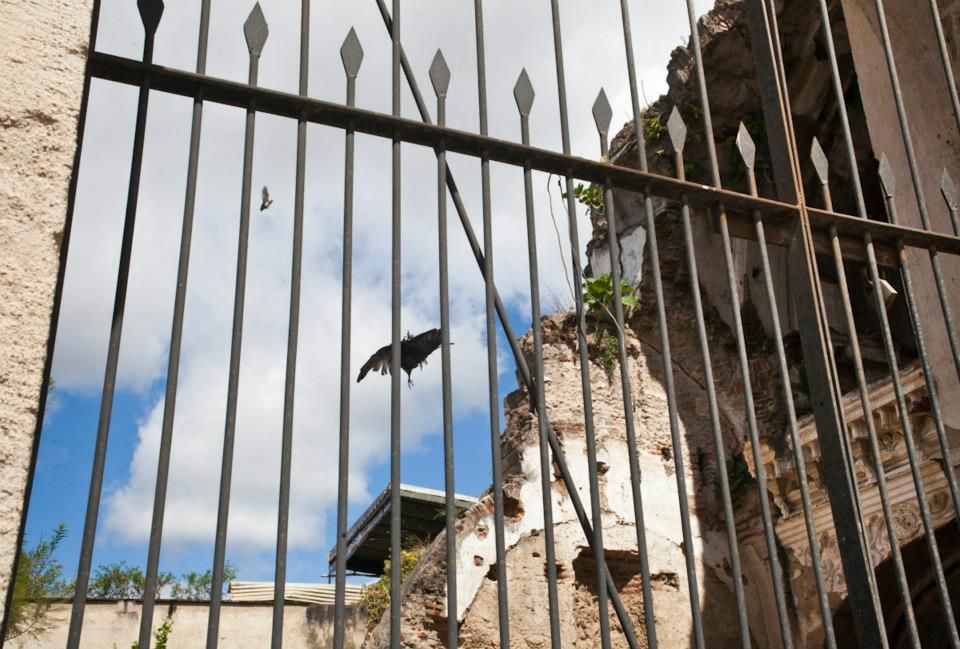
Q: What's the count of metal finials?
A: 11